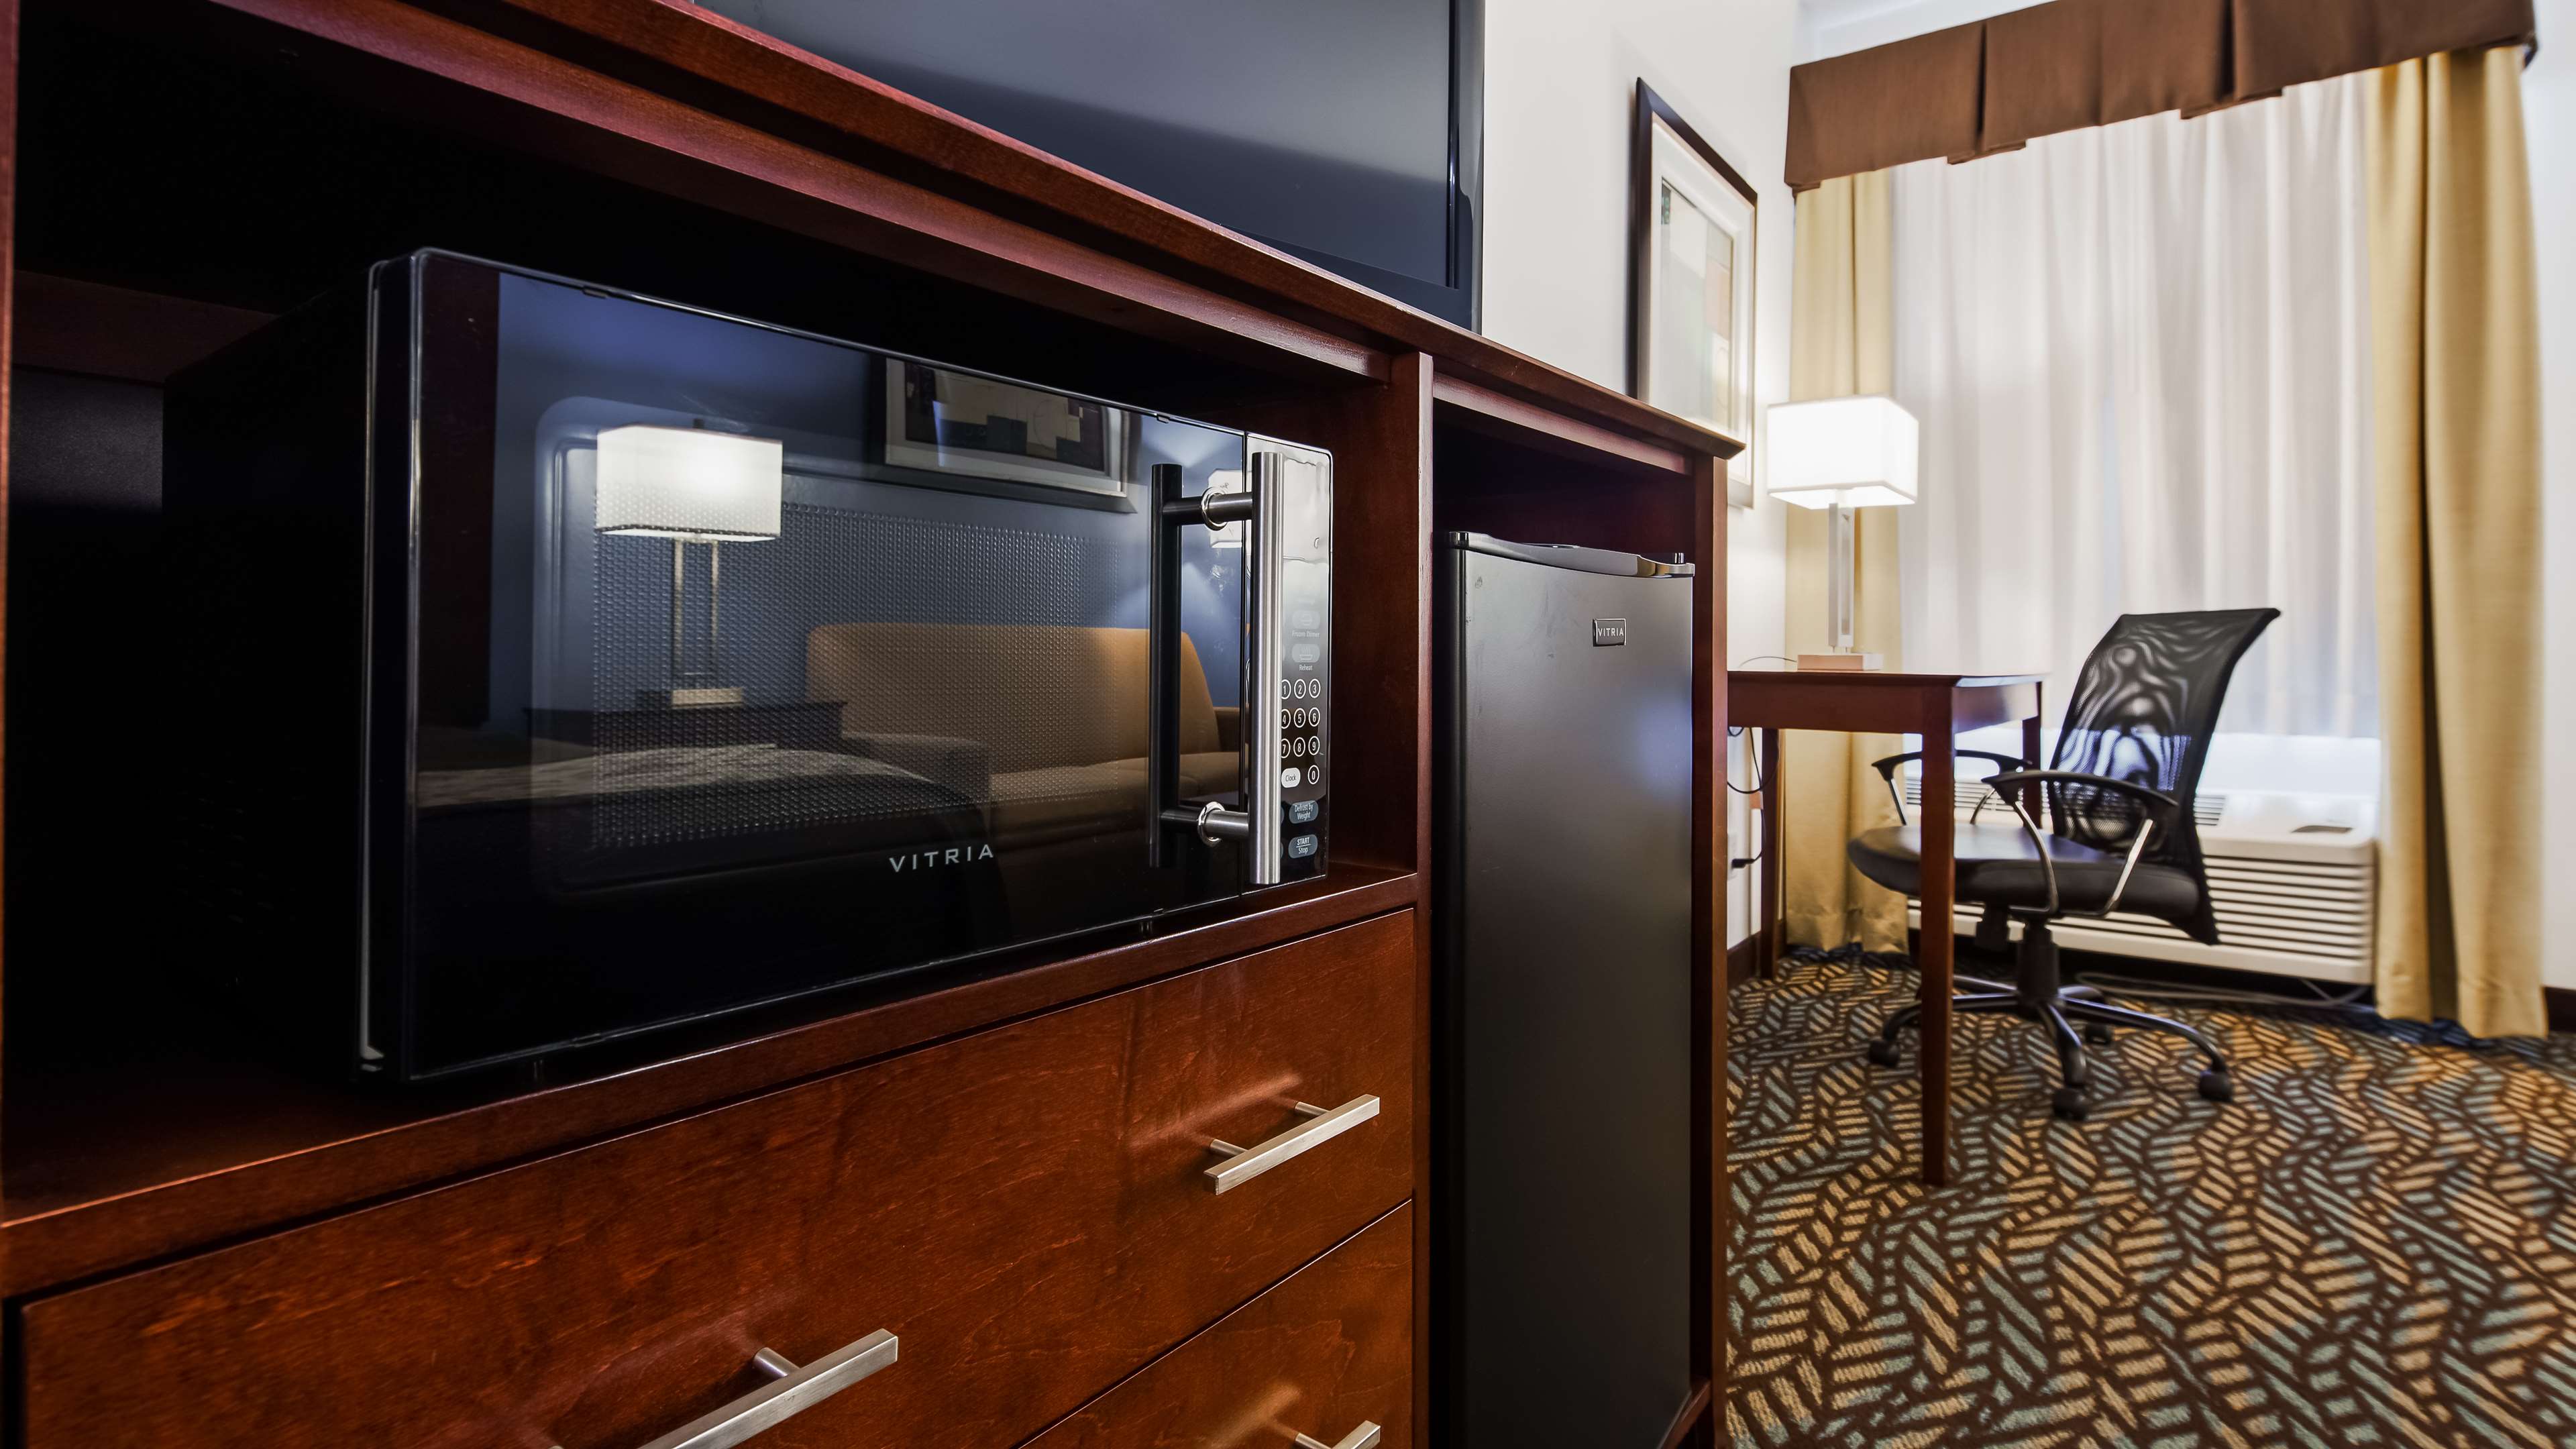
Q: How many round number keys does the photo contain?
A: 10